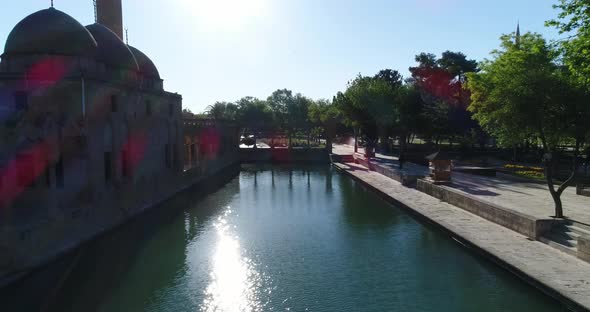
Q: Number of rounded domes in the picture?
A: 3